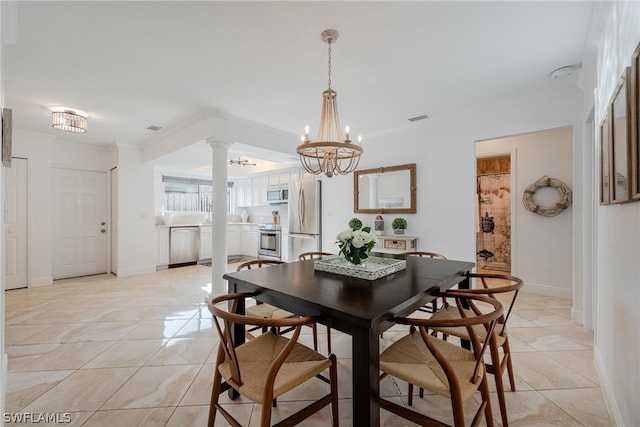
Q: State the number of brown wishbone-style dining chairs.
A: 6